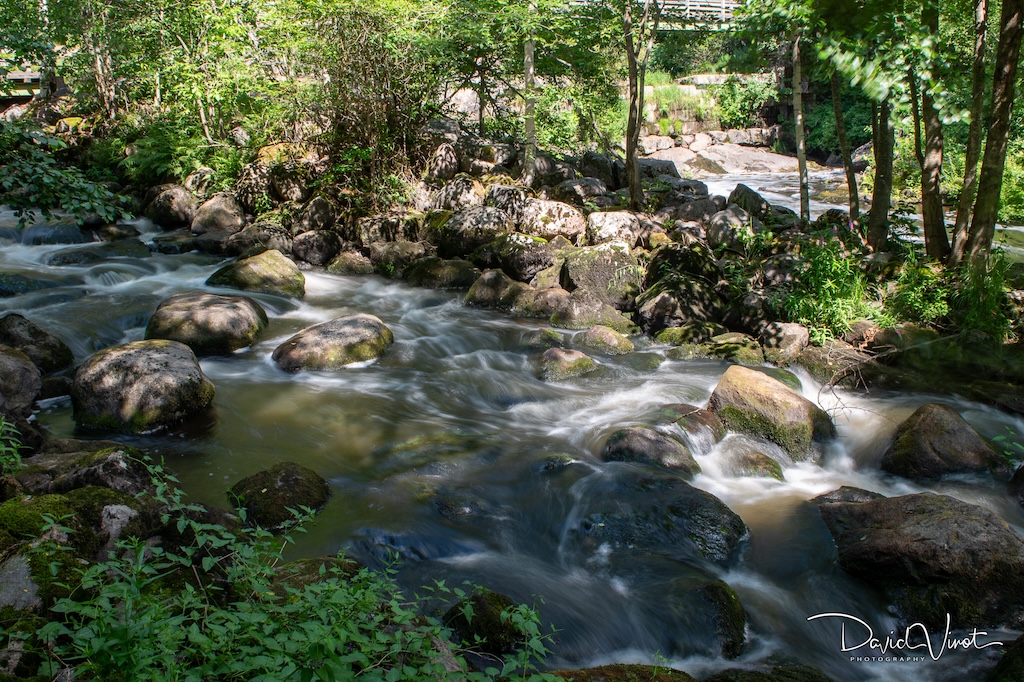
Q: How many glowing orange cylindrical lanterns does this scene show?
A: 0